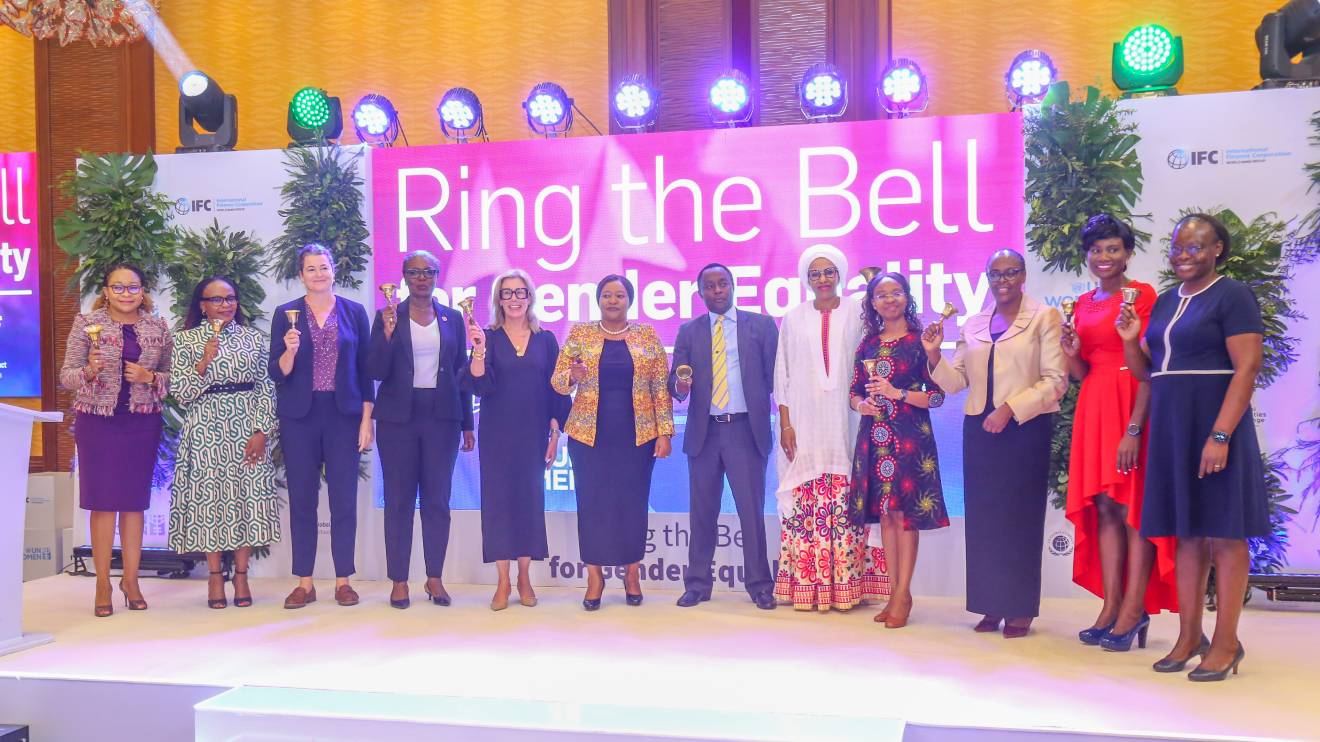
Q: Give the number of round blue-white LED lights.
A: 8